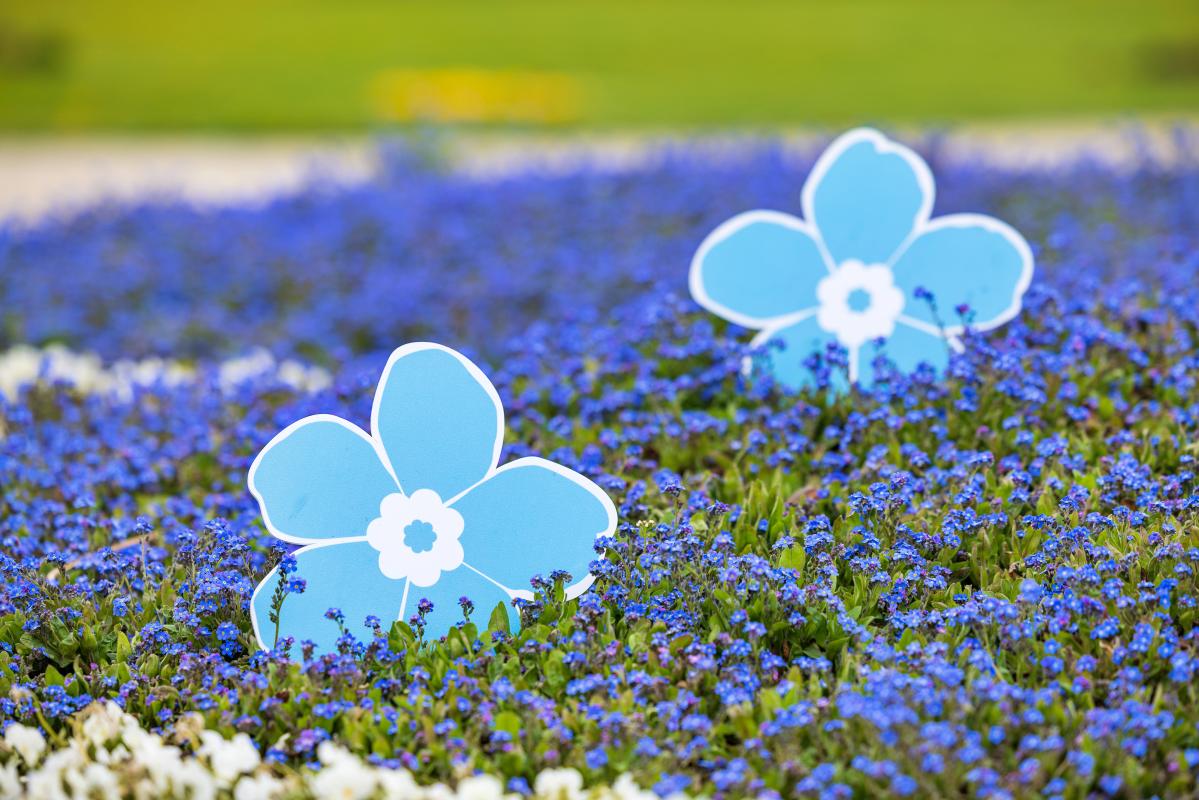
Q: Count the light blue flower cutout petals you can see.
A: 10